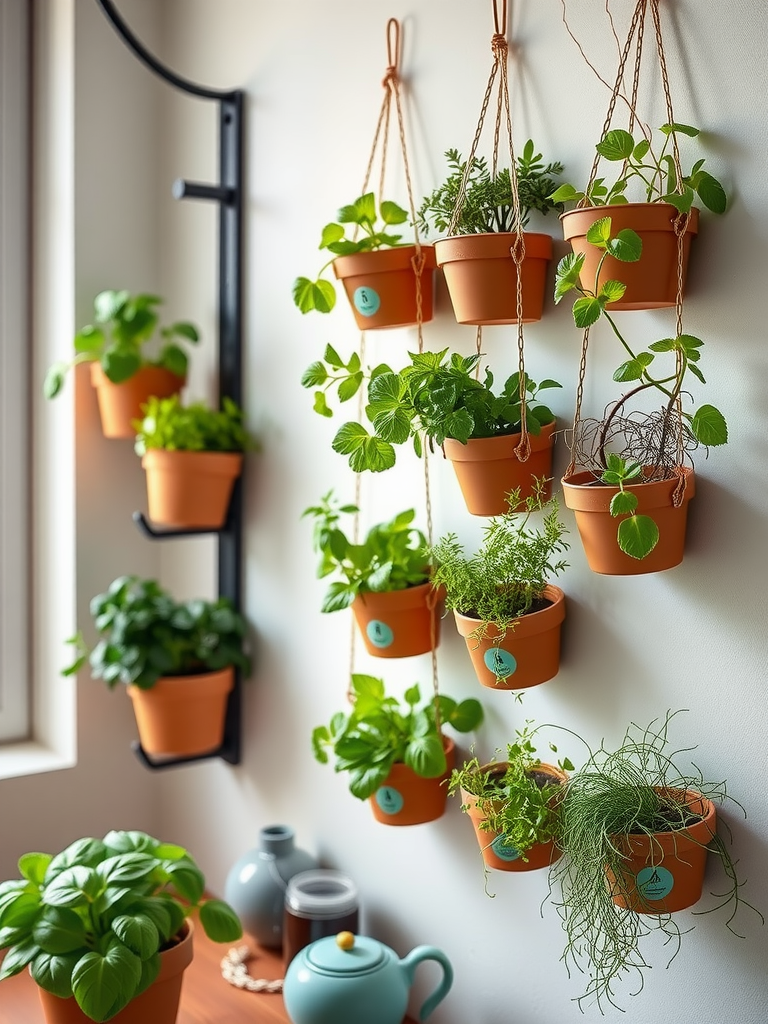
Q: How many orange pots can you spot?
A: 14